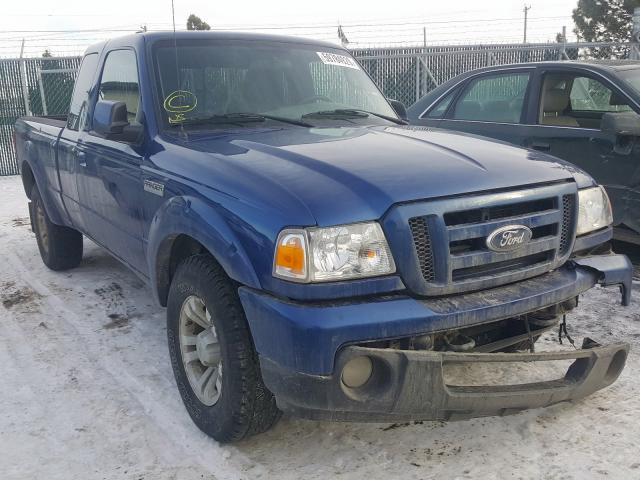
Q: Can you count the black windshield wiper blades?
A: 2